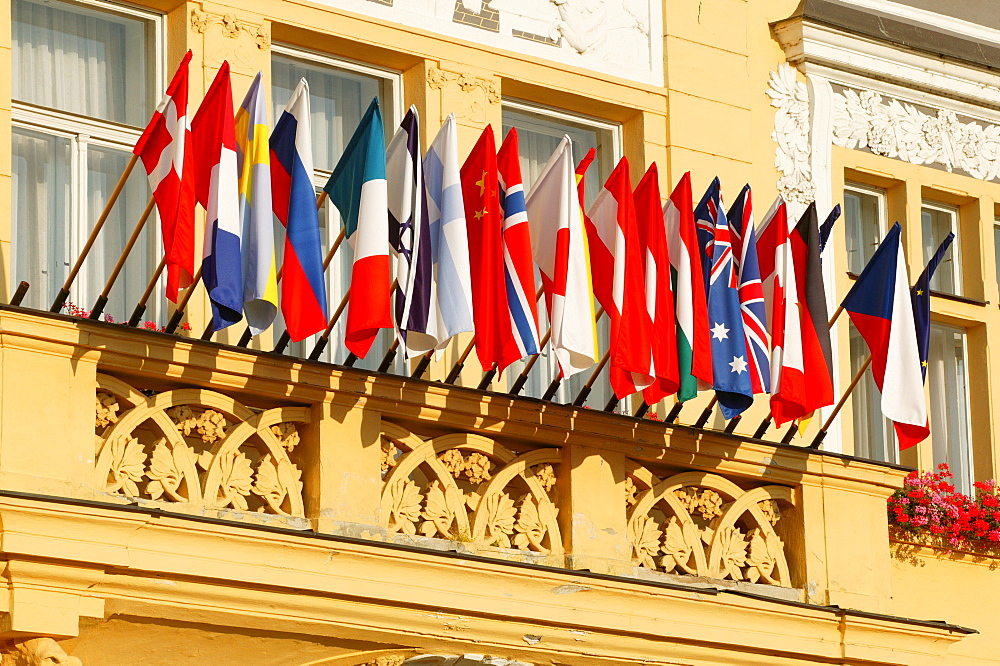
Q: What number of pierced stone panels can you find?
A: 3